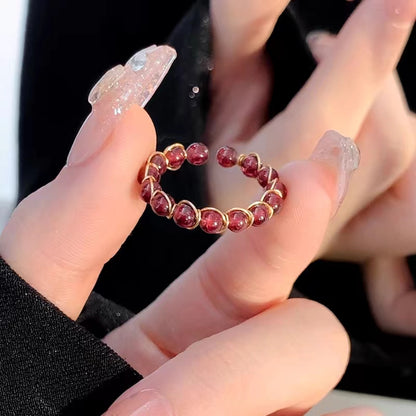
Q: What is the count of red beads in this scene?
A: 15